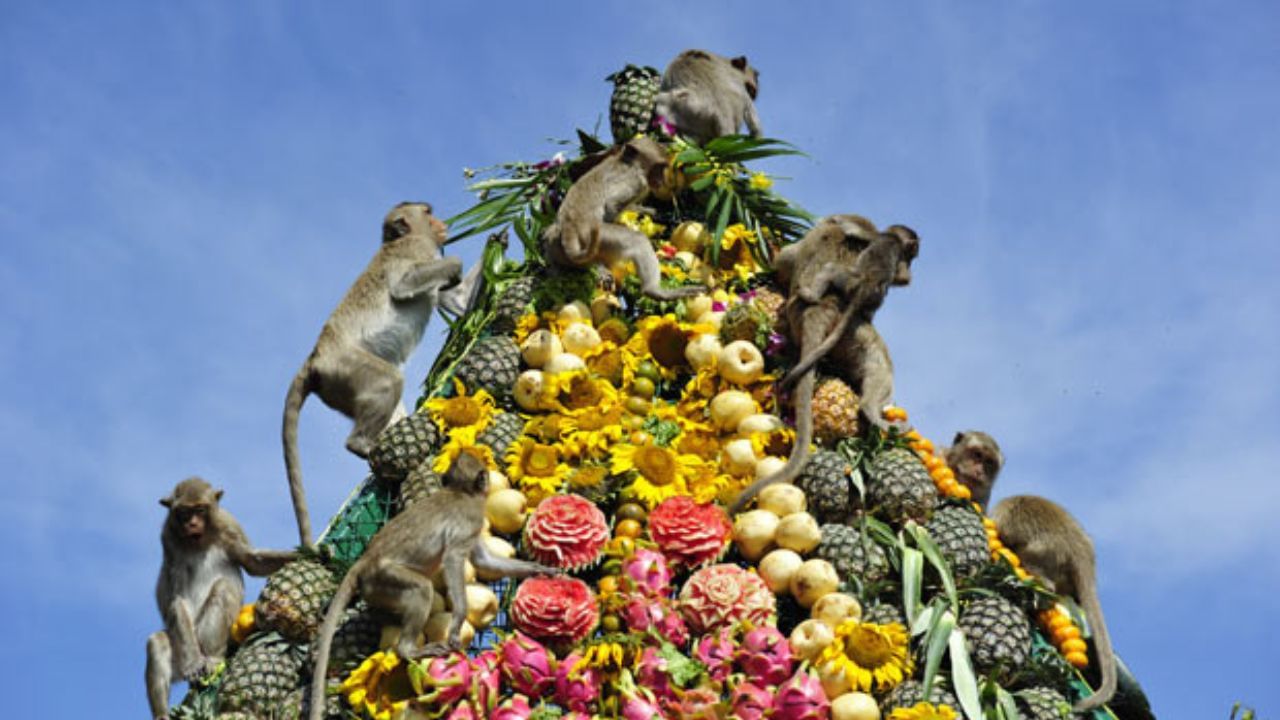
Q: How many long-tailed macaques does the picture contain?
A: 9